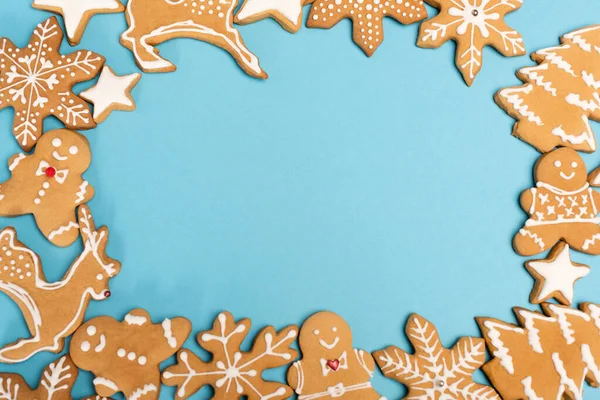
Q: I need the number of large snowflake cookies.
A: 6